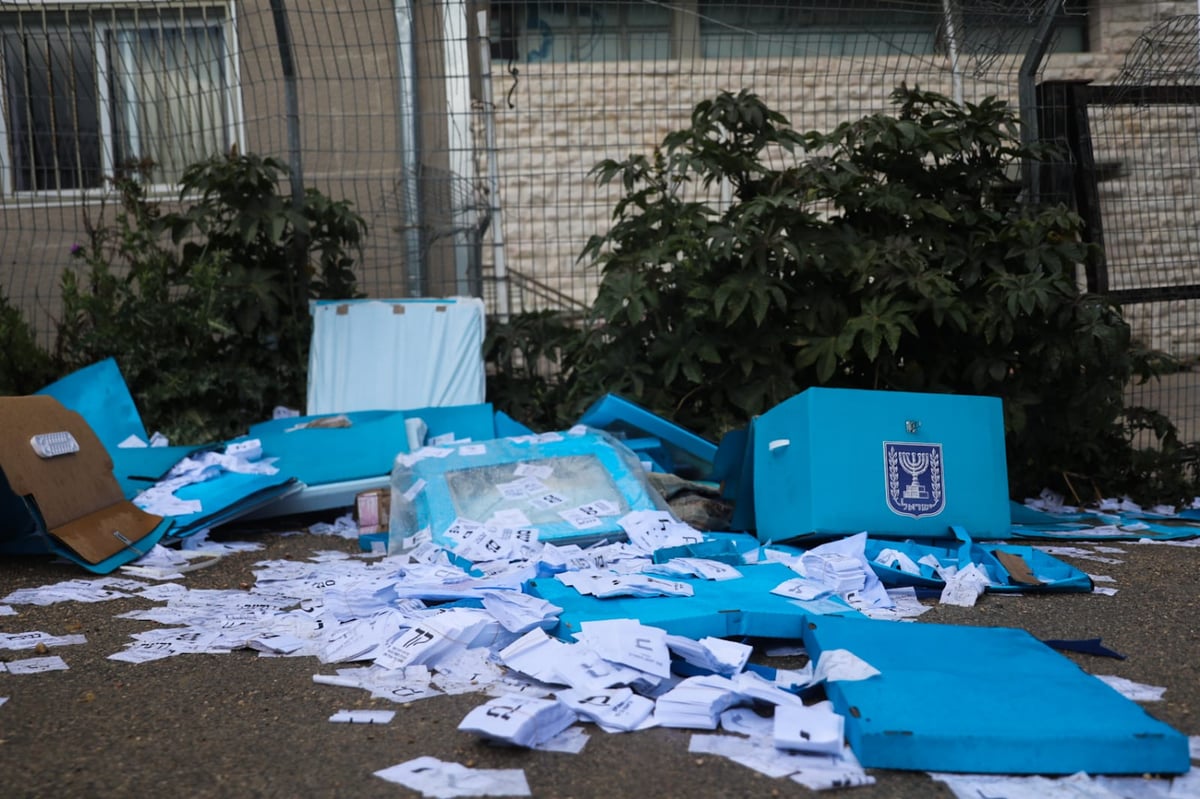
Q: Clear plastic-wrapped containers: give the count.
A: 1